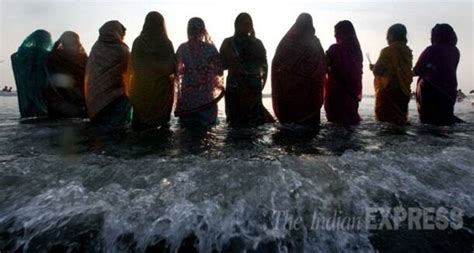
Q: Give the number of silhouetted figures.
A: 10